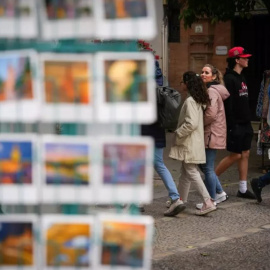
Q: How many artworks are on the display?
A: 12